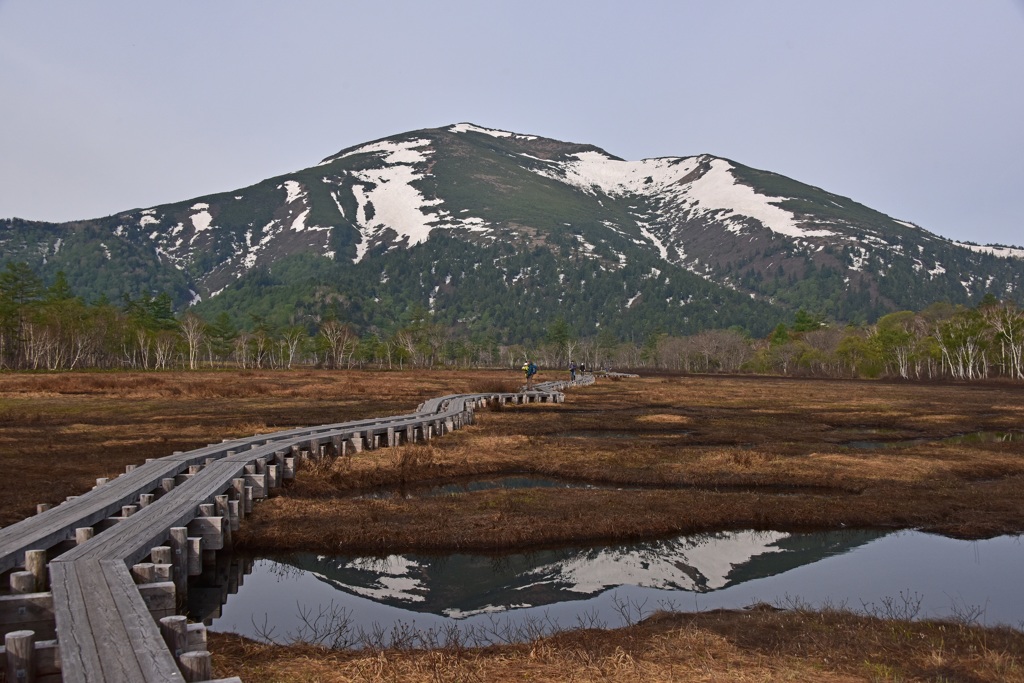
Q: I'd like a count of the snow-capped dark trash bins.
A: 0